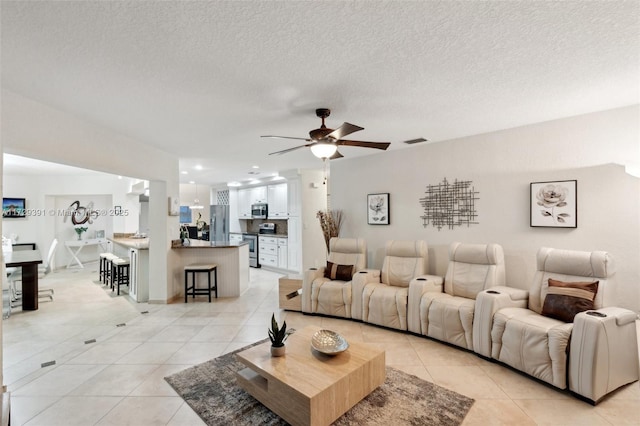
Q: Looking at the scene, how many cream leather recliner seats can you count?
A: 4